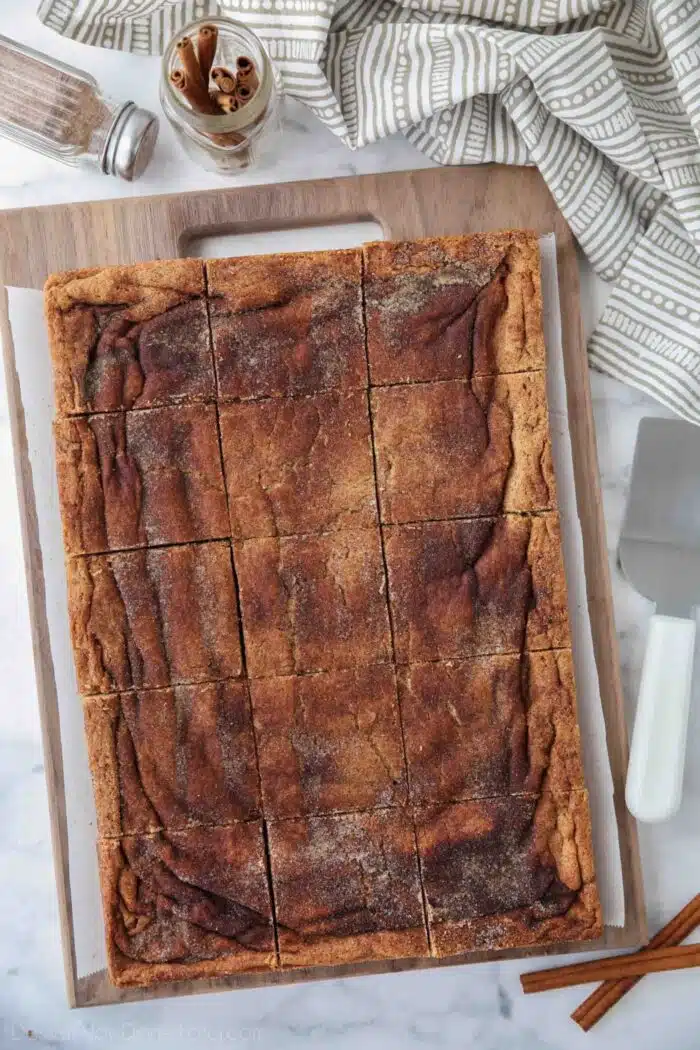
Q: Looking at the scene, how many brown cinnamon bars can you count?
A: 15